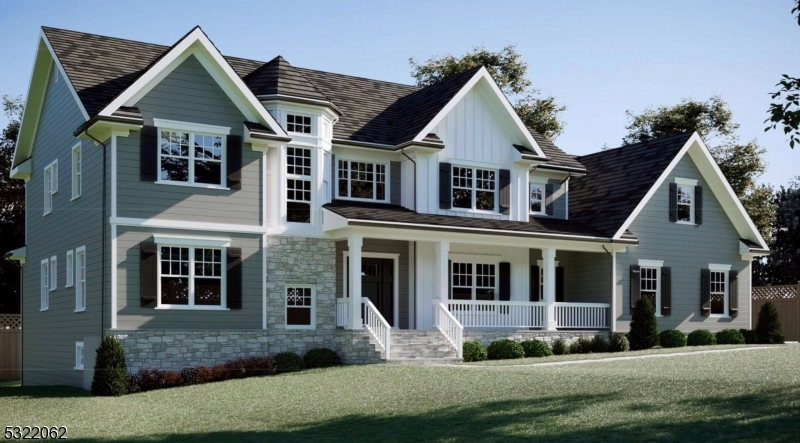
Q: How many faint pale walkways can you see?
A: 1